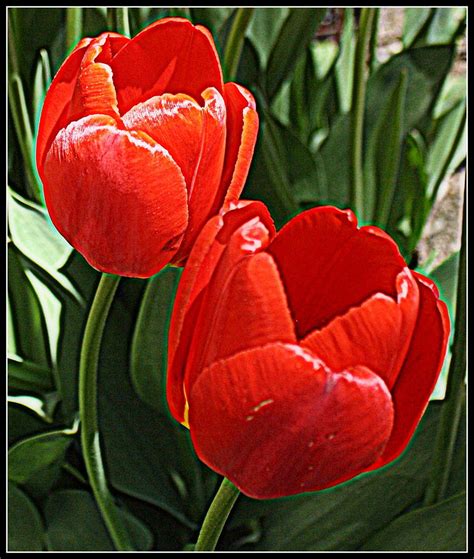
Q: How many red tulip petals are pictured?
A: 12